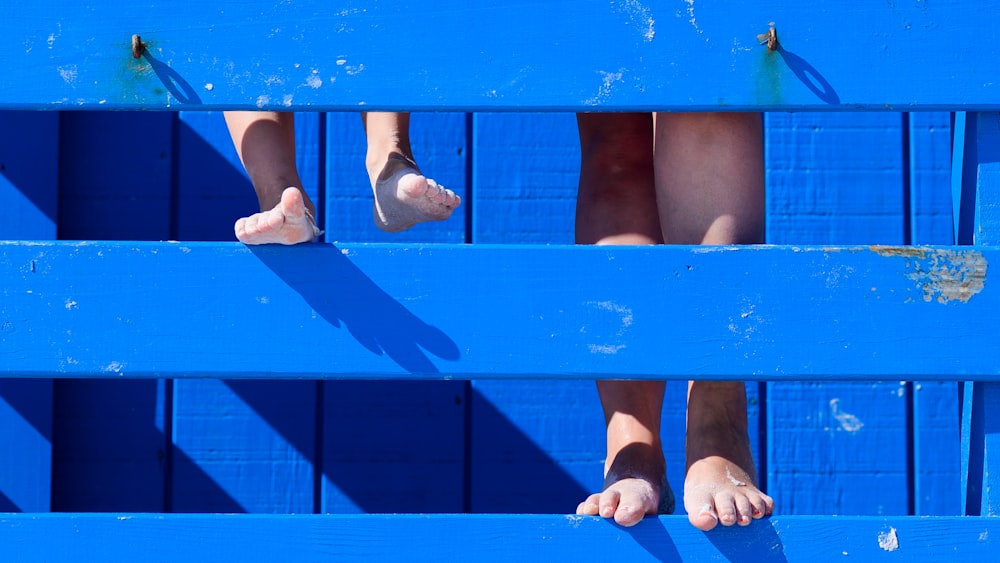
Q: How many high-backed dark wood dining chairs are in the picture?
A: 0